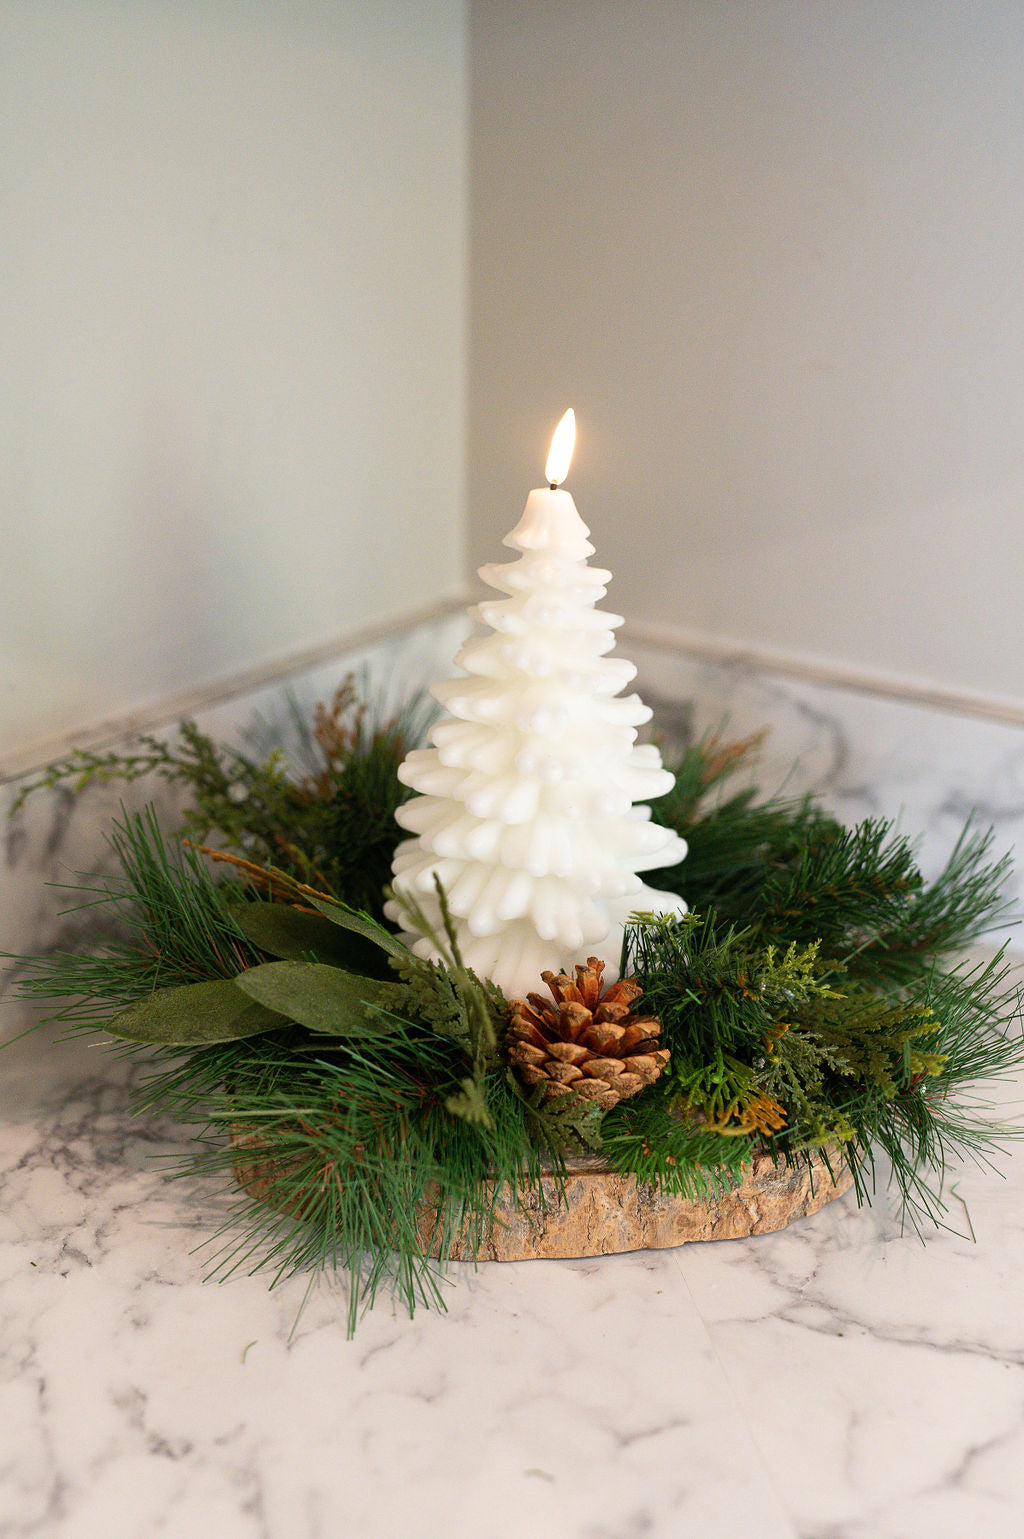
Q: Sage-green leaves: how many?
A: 4